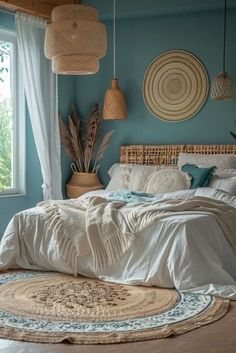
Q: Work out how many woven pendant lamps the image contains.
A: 3